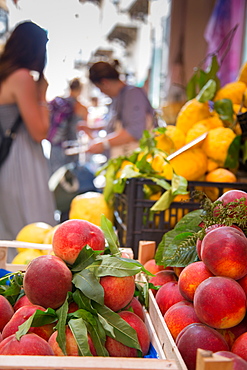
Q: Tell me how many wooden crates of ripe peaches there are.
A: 2